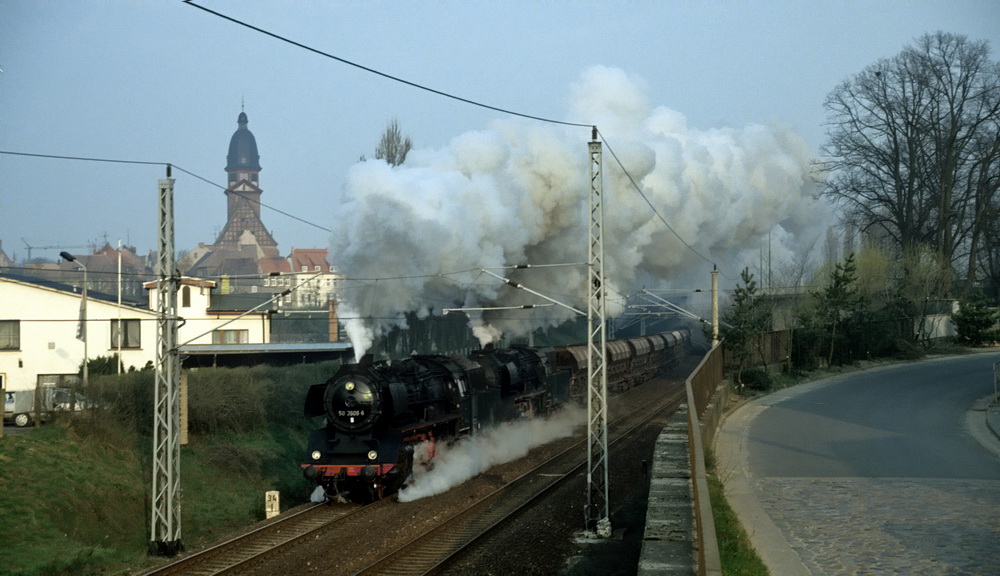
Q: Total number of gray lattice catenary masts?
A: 2